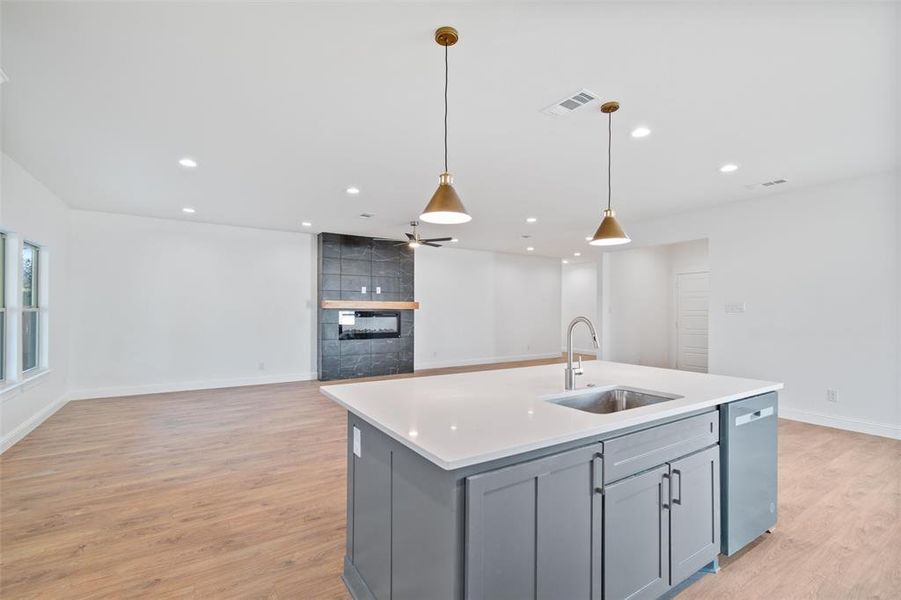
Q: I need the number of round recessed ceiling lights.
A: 12